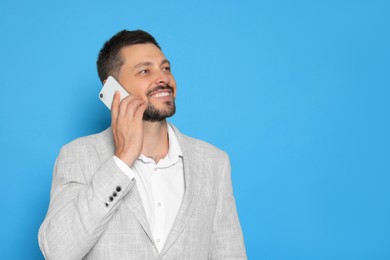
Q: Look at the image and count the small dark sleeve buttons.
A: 4